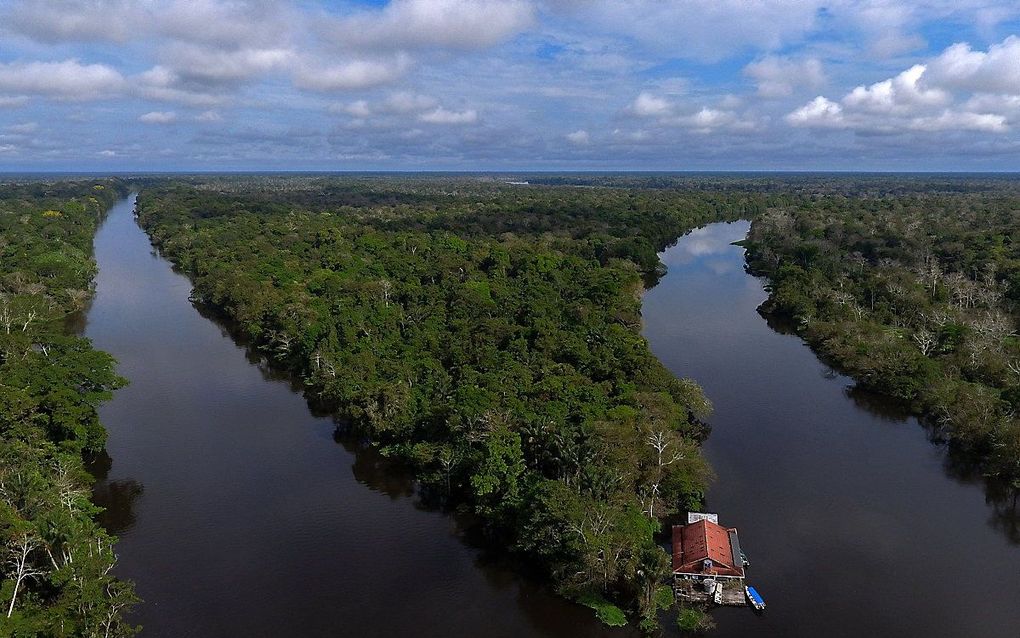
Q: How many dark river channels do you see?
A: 2